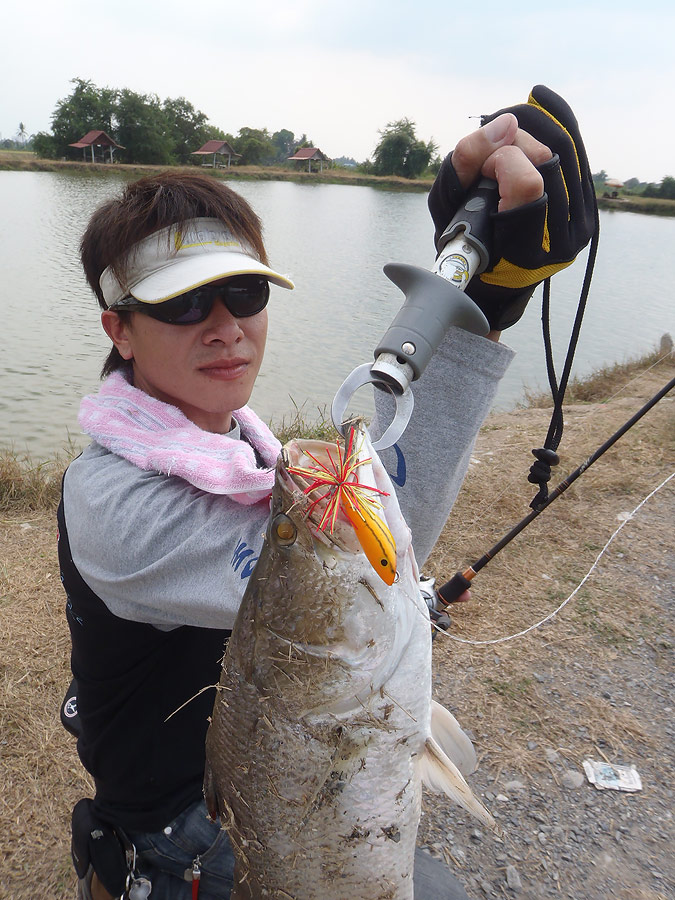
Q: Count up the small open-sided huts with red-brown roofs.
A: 3